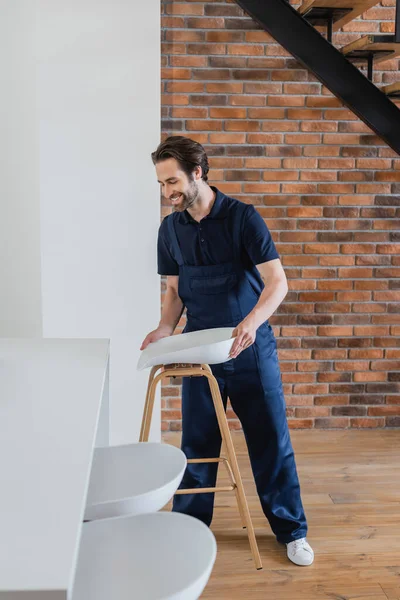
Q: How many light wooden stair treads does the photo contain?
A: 3